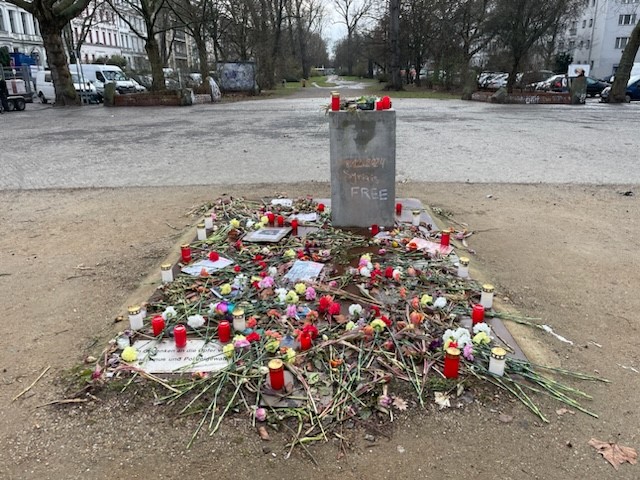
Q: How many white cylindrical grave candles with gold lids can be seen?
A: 9